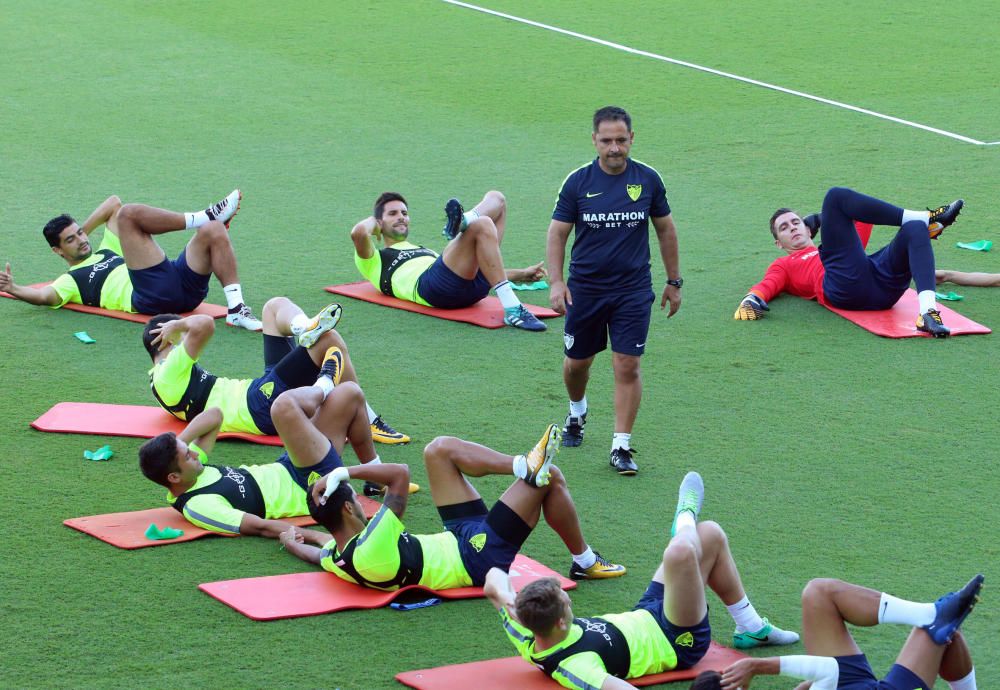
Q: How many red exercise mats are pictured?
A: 7